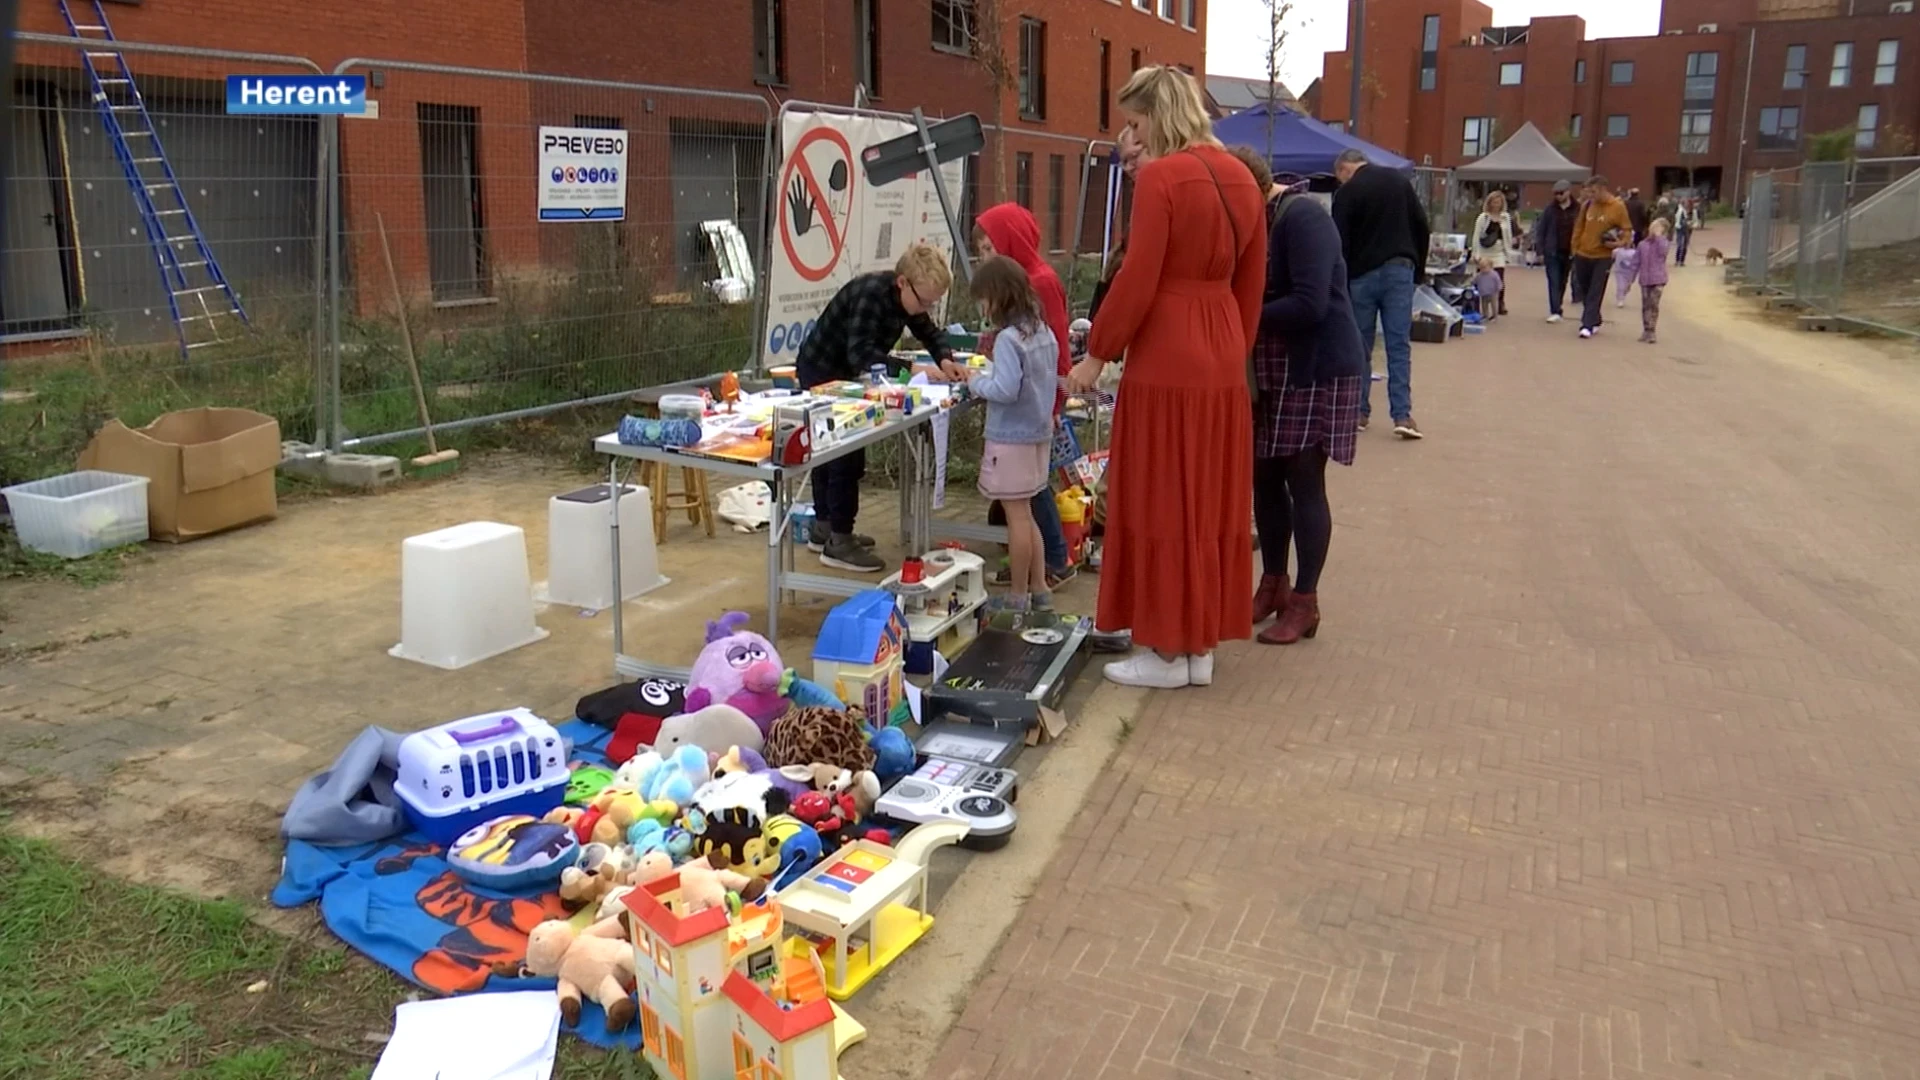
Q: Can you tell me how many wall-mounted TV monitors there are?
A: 0